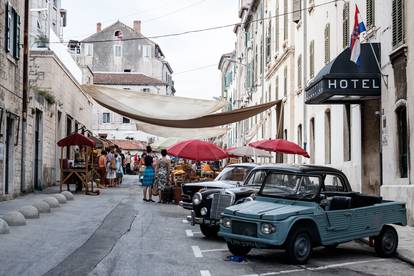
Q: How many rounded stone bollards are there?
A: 7